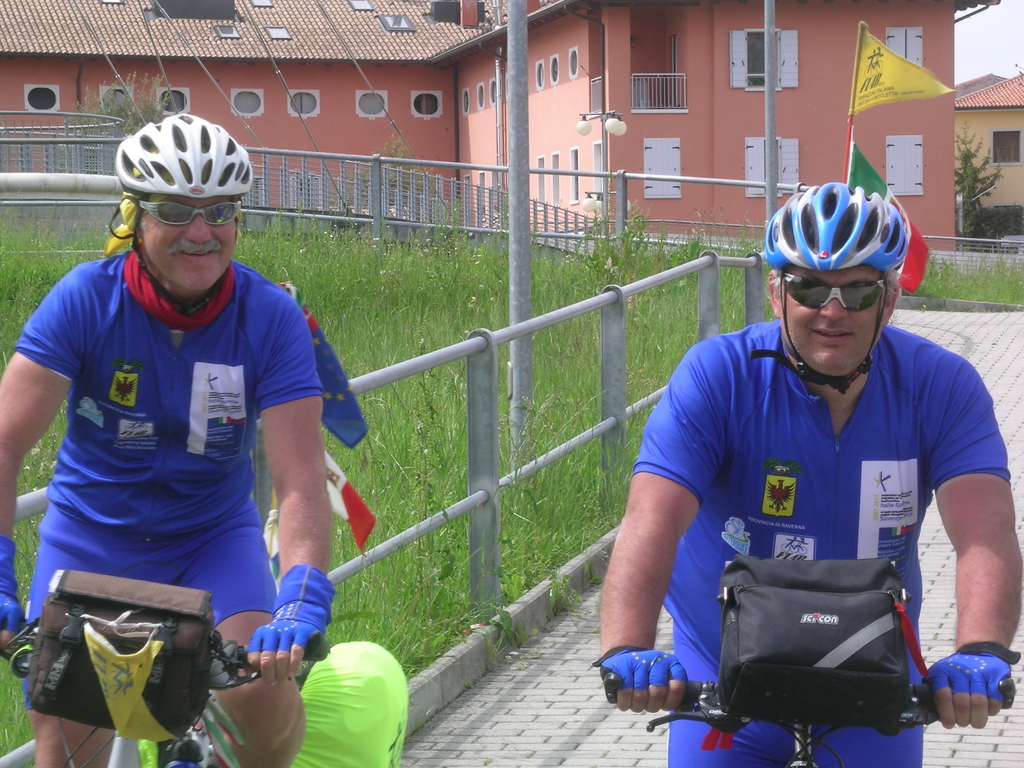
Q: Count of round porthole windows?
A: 13